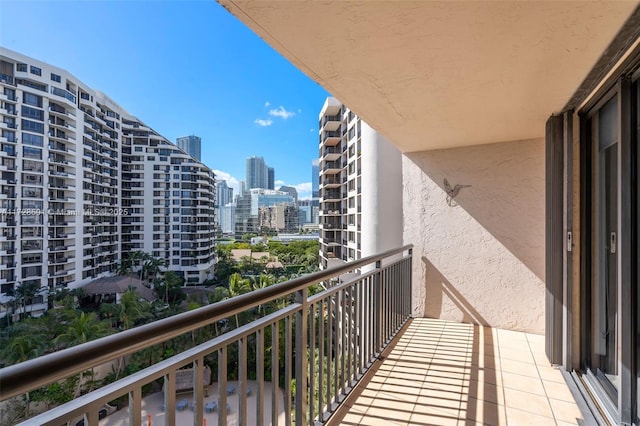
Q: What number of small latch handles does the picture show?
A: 2